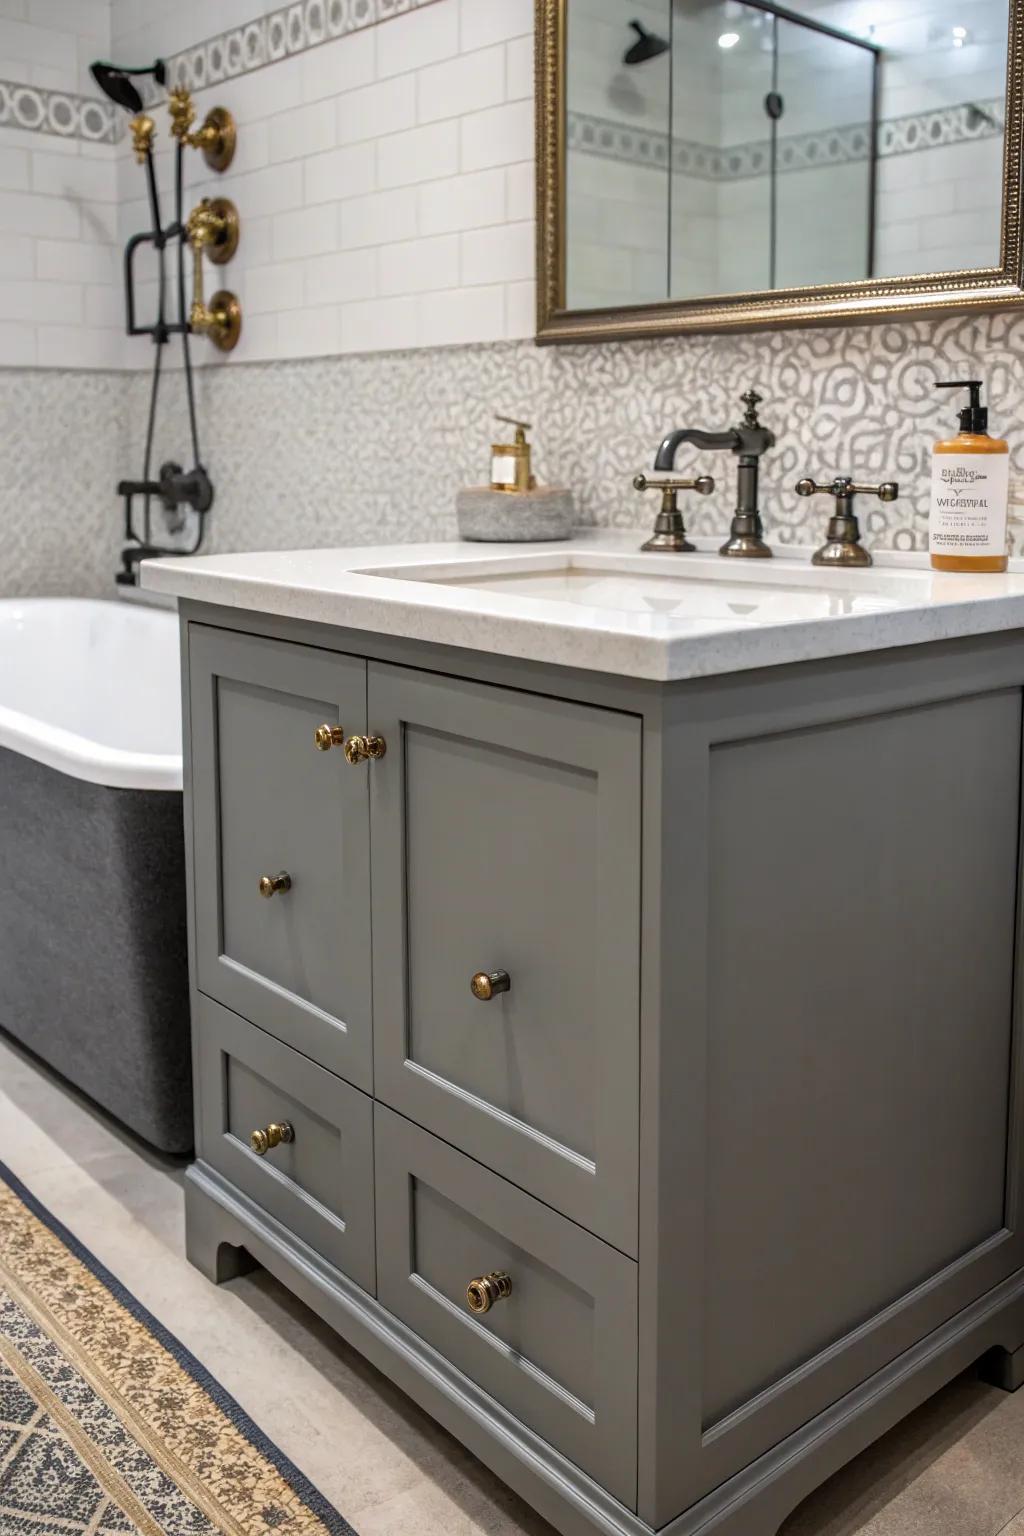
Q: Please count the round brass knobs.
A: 6